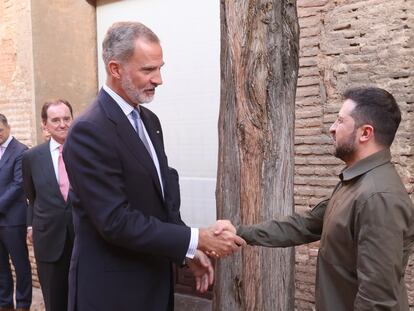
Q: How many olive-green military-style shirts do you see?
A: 1